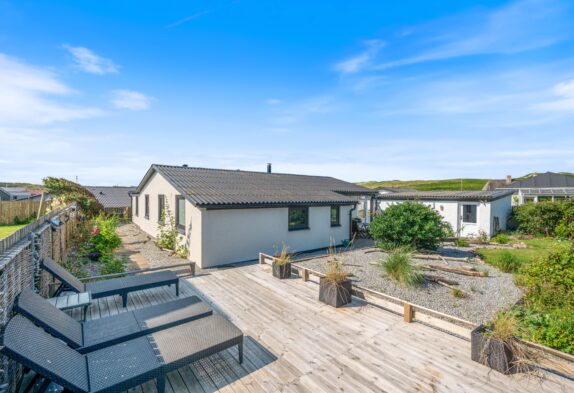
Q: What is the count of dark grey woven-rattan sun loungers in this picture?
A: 3